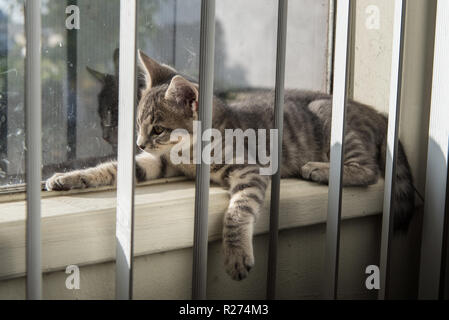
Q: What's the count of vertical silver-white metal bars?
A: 7